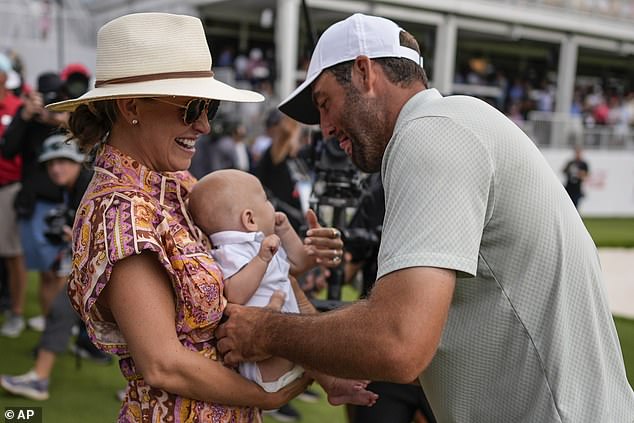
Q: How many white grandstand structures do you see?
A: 1